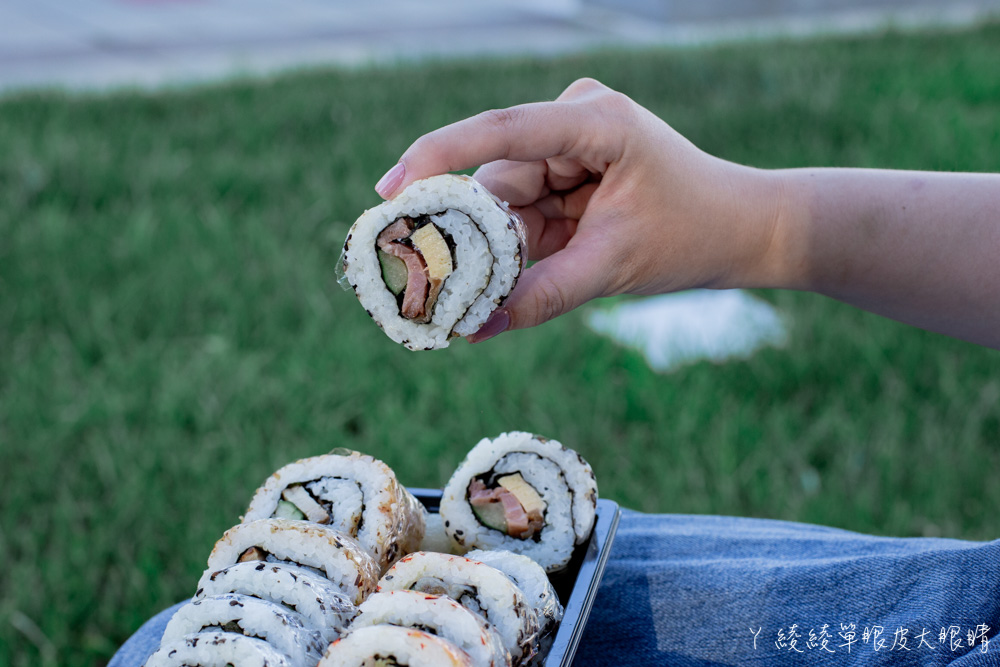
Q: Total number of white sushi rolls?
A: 11